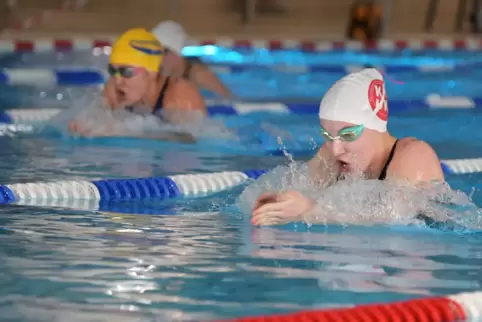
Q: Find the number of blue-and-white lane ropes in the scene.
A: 3